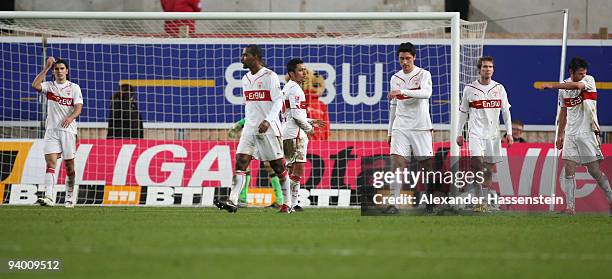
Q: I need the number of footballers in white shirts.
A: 6